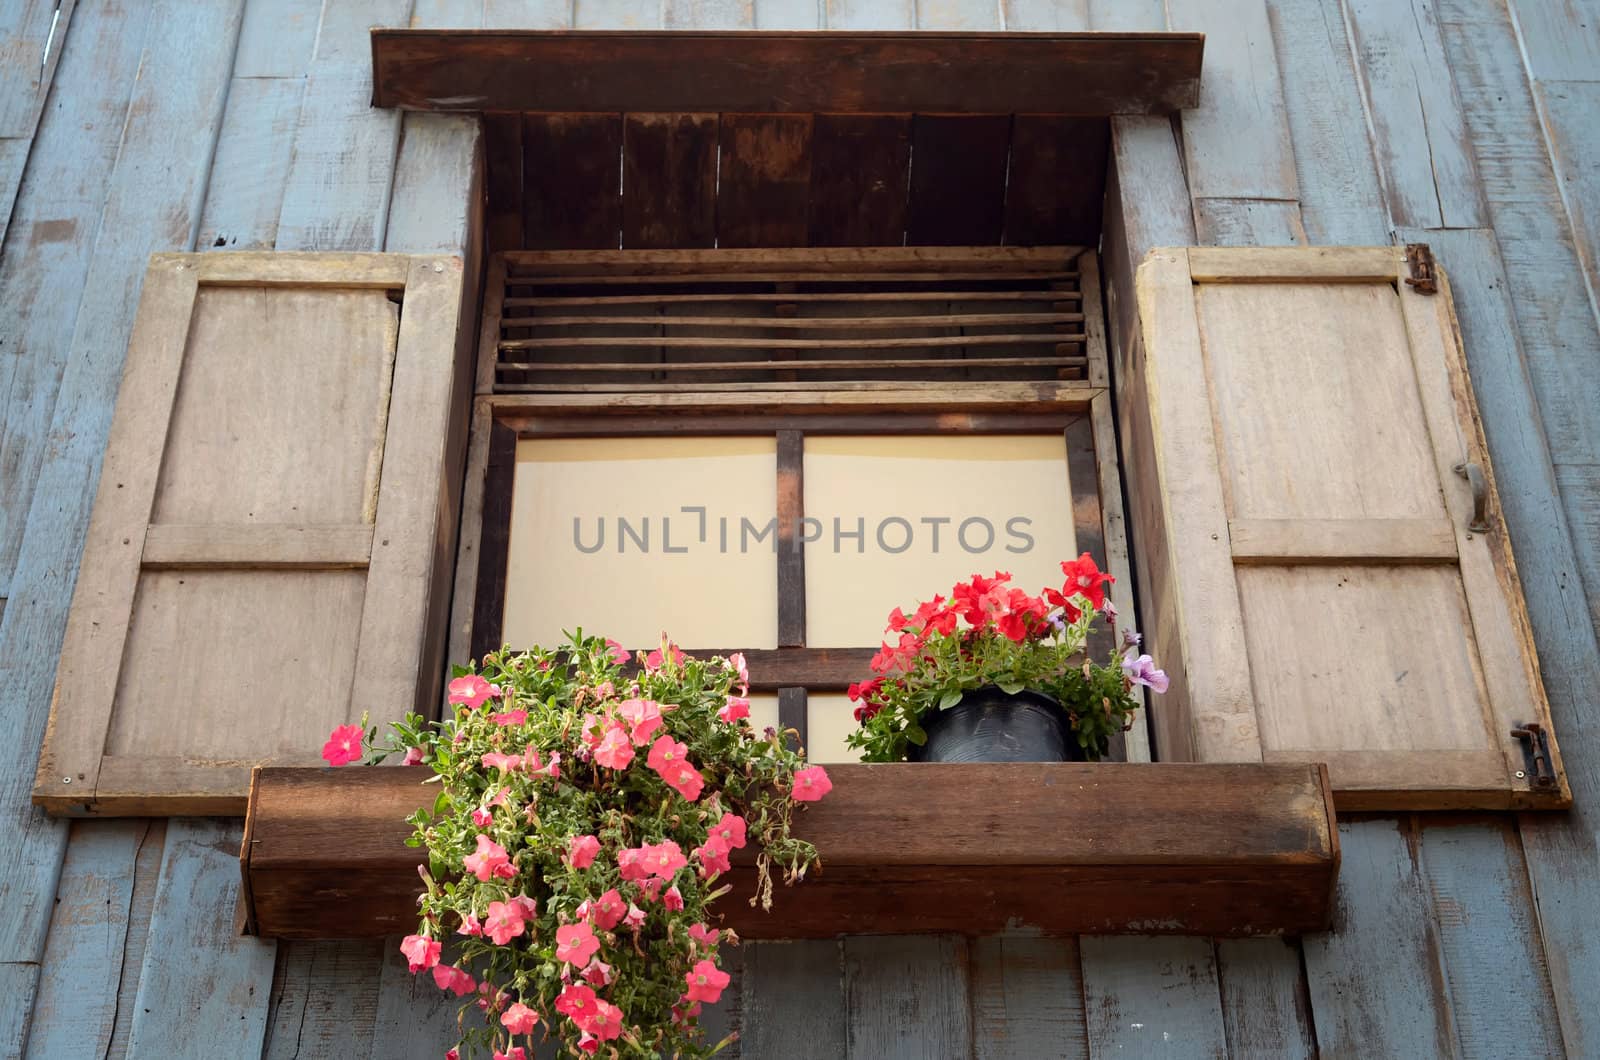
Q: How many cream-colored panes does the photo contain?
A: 4